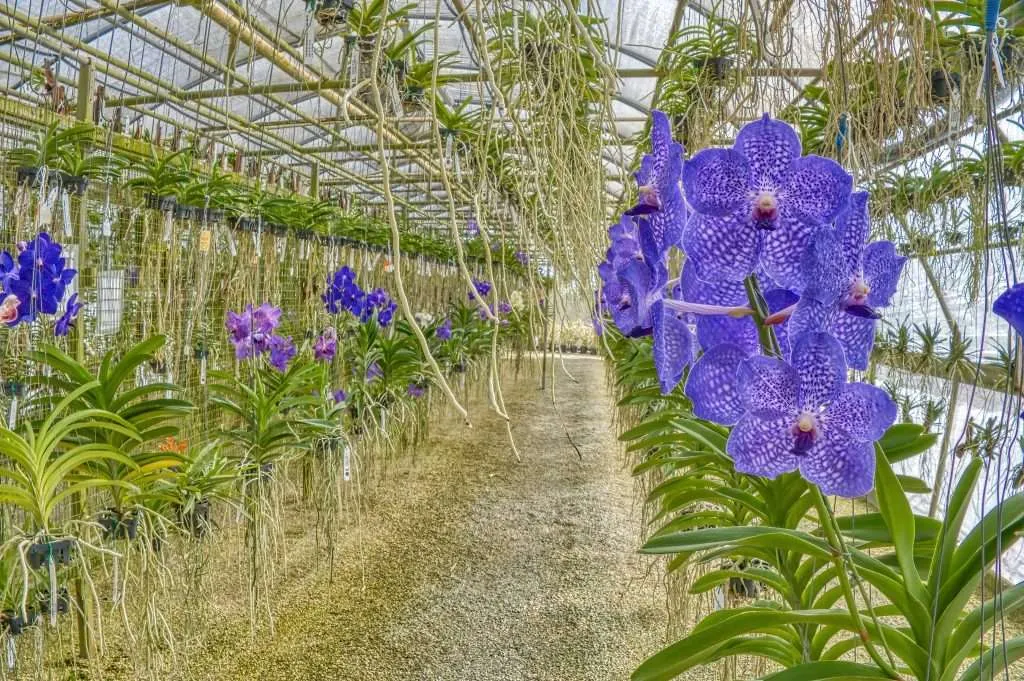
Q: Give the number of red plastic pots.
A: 0